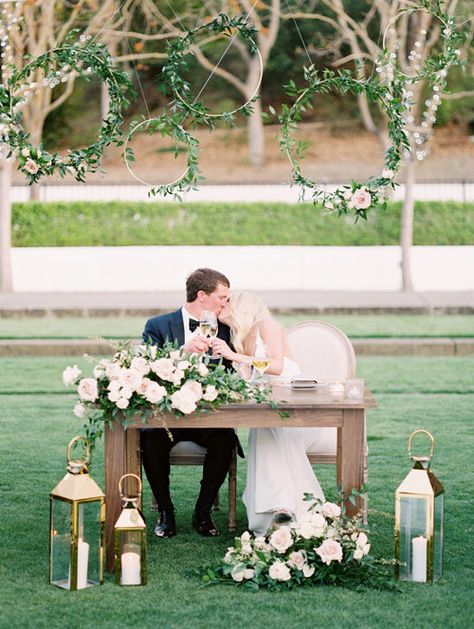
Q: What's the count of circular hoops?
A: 5